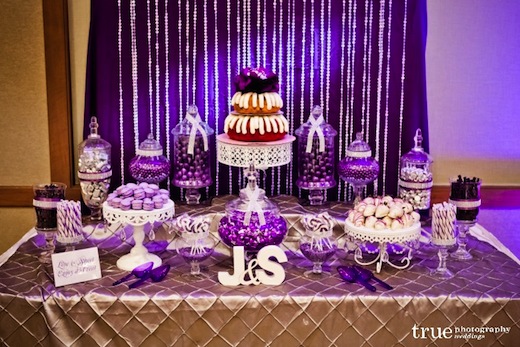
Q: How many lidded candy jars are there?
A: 7